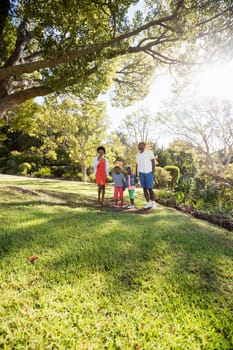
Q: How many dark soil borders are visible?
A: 1